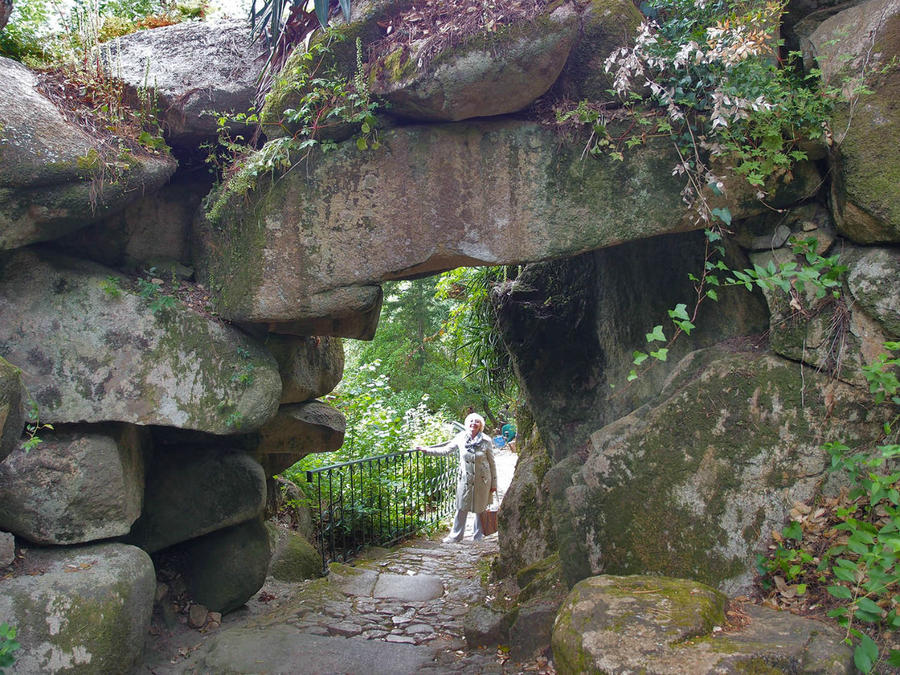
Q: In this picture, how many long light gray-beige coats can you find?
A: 1